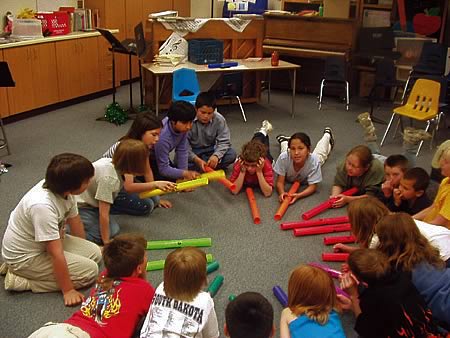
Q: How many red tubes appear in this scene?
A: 5